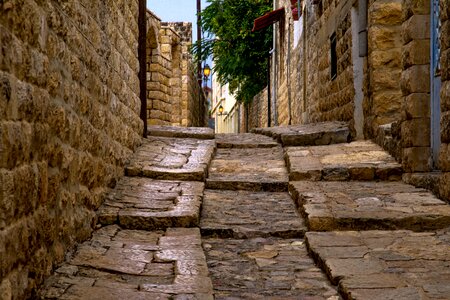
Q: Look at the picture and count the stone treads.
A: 12